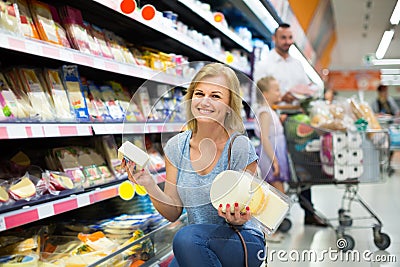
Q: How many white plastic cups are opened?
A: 0